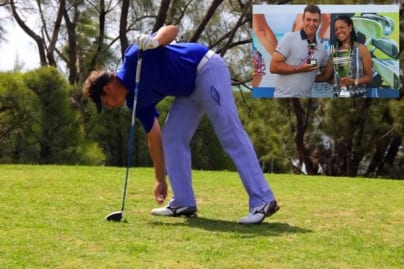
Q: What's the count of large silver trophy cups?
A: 1